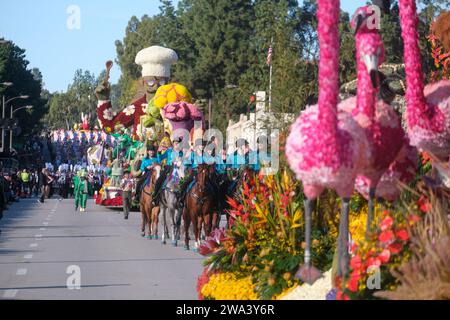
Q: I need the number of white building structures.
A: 1